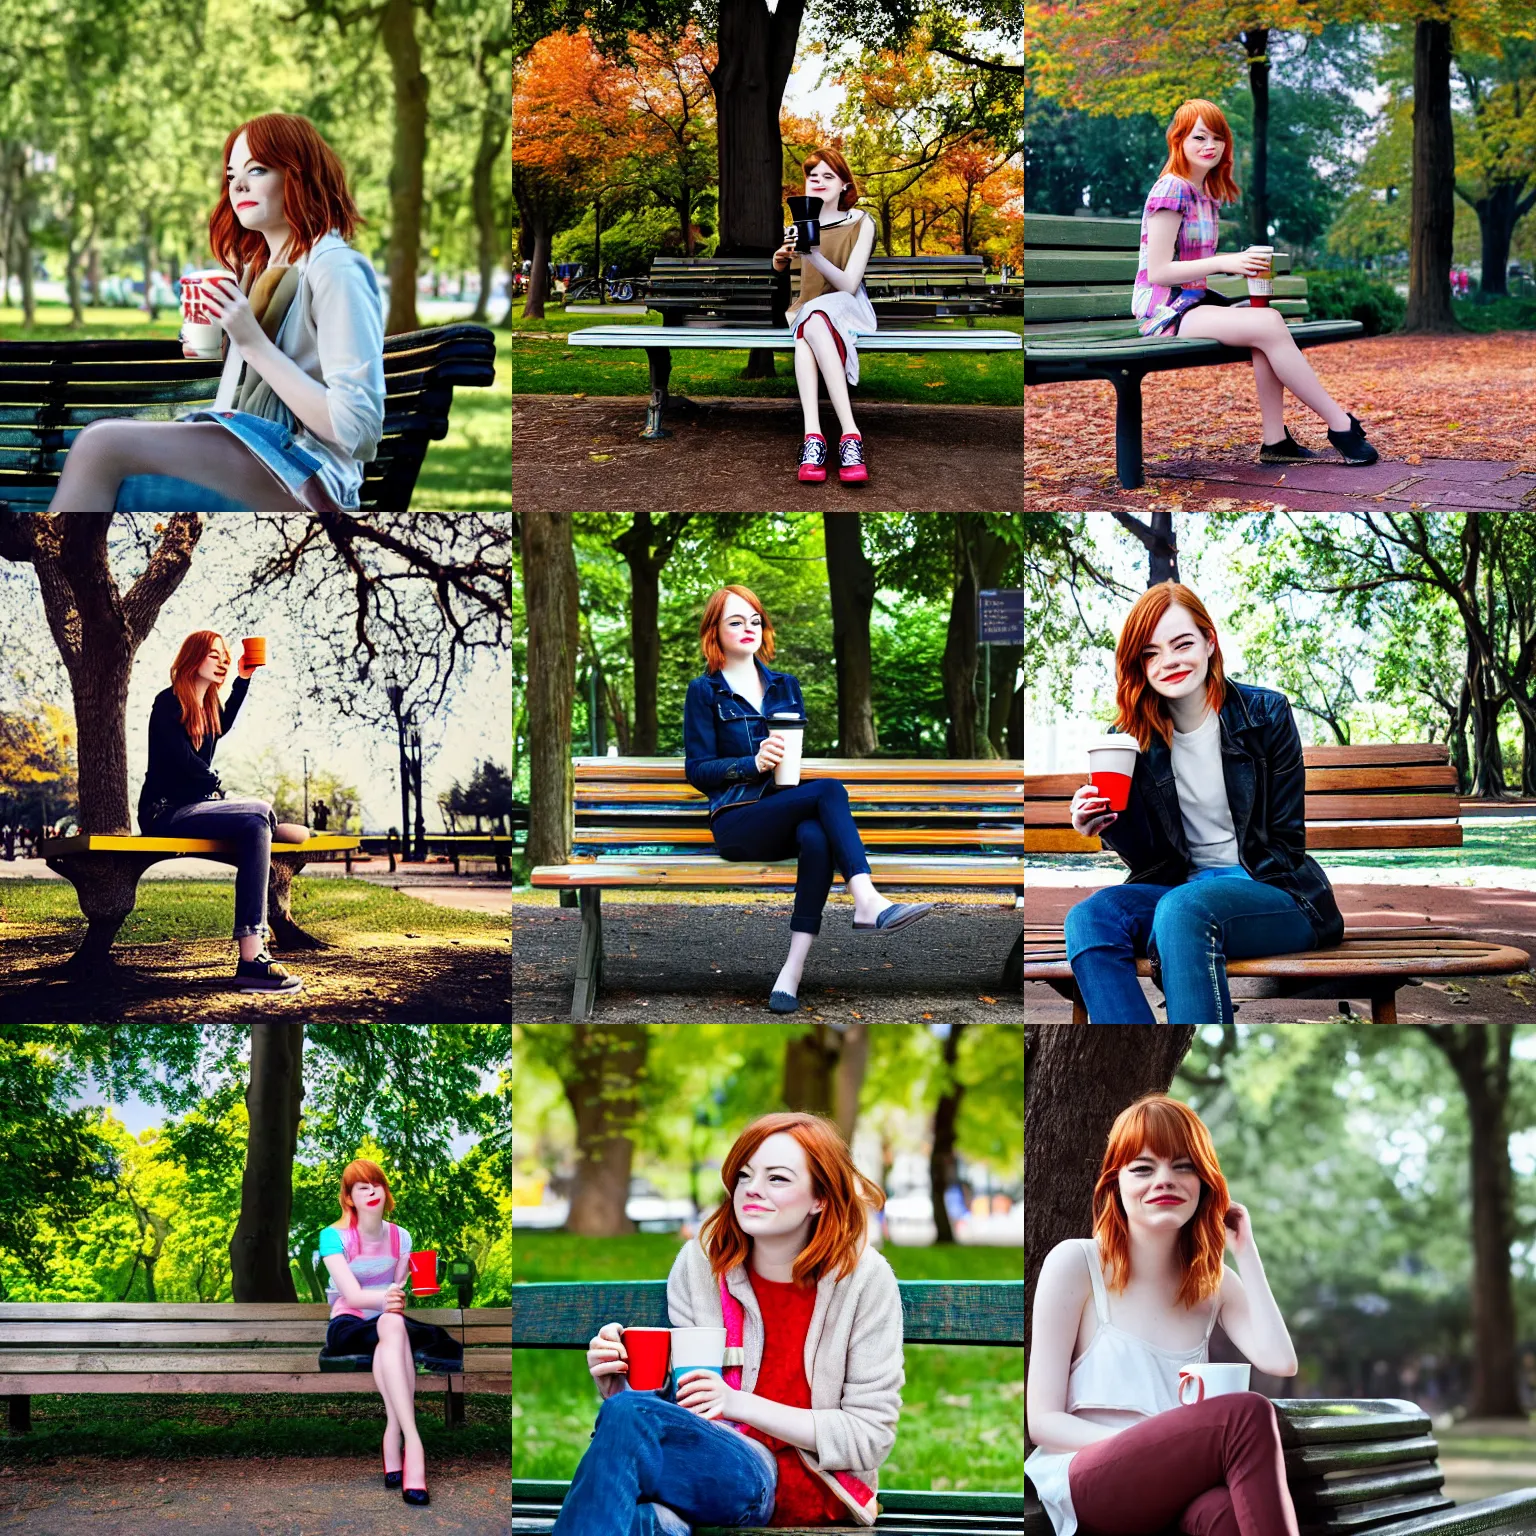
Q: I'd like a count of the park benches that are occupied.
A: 9